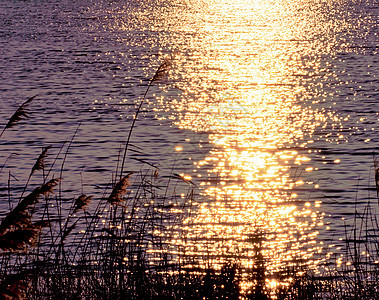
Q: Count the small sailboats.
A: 0